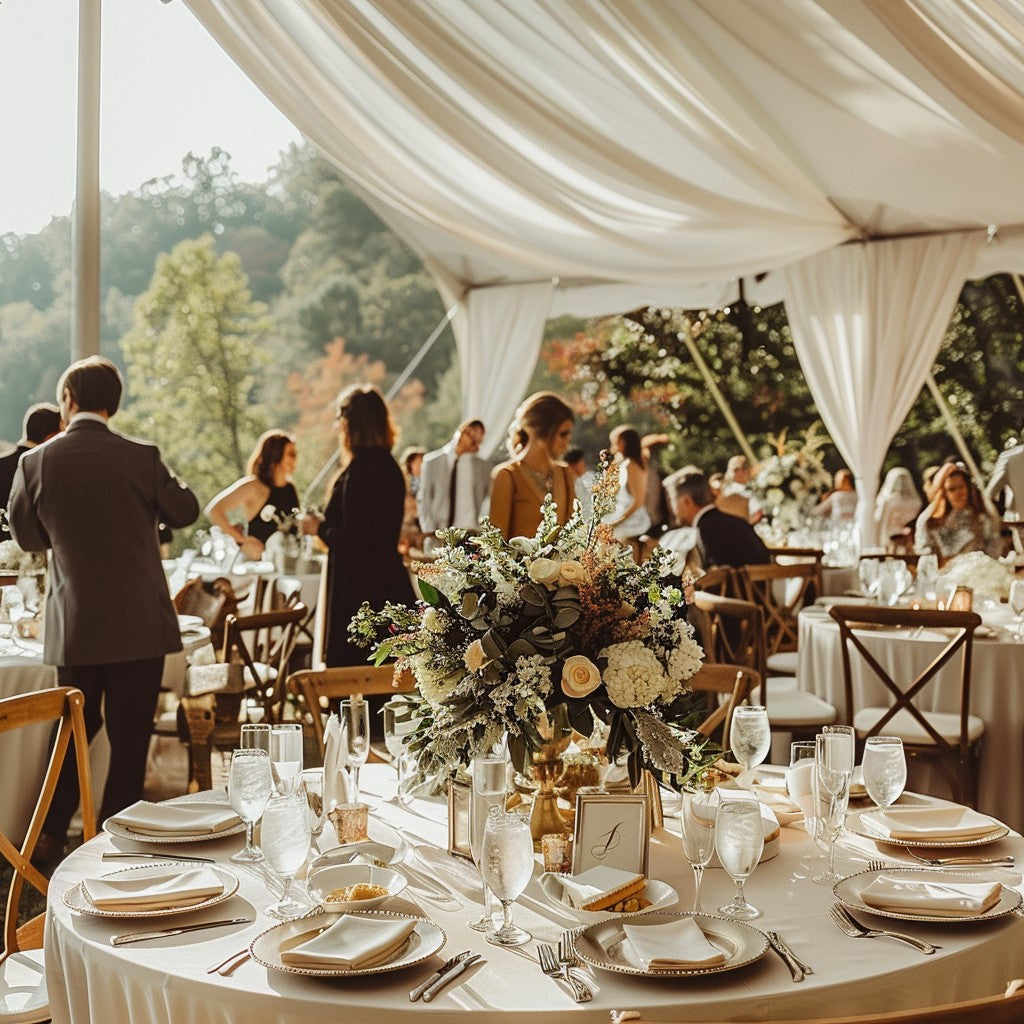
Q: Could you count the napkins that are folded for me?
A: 6